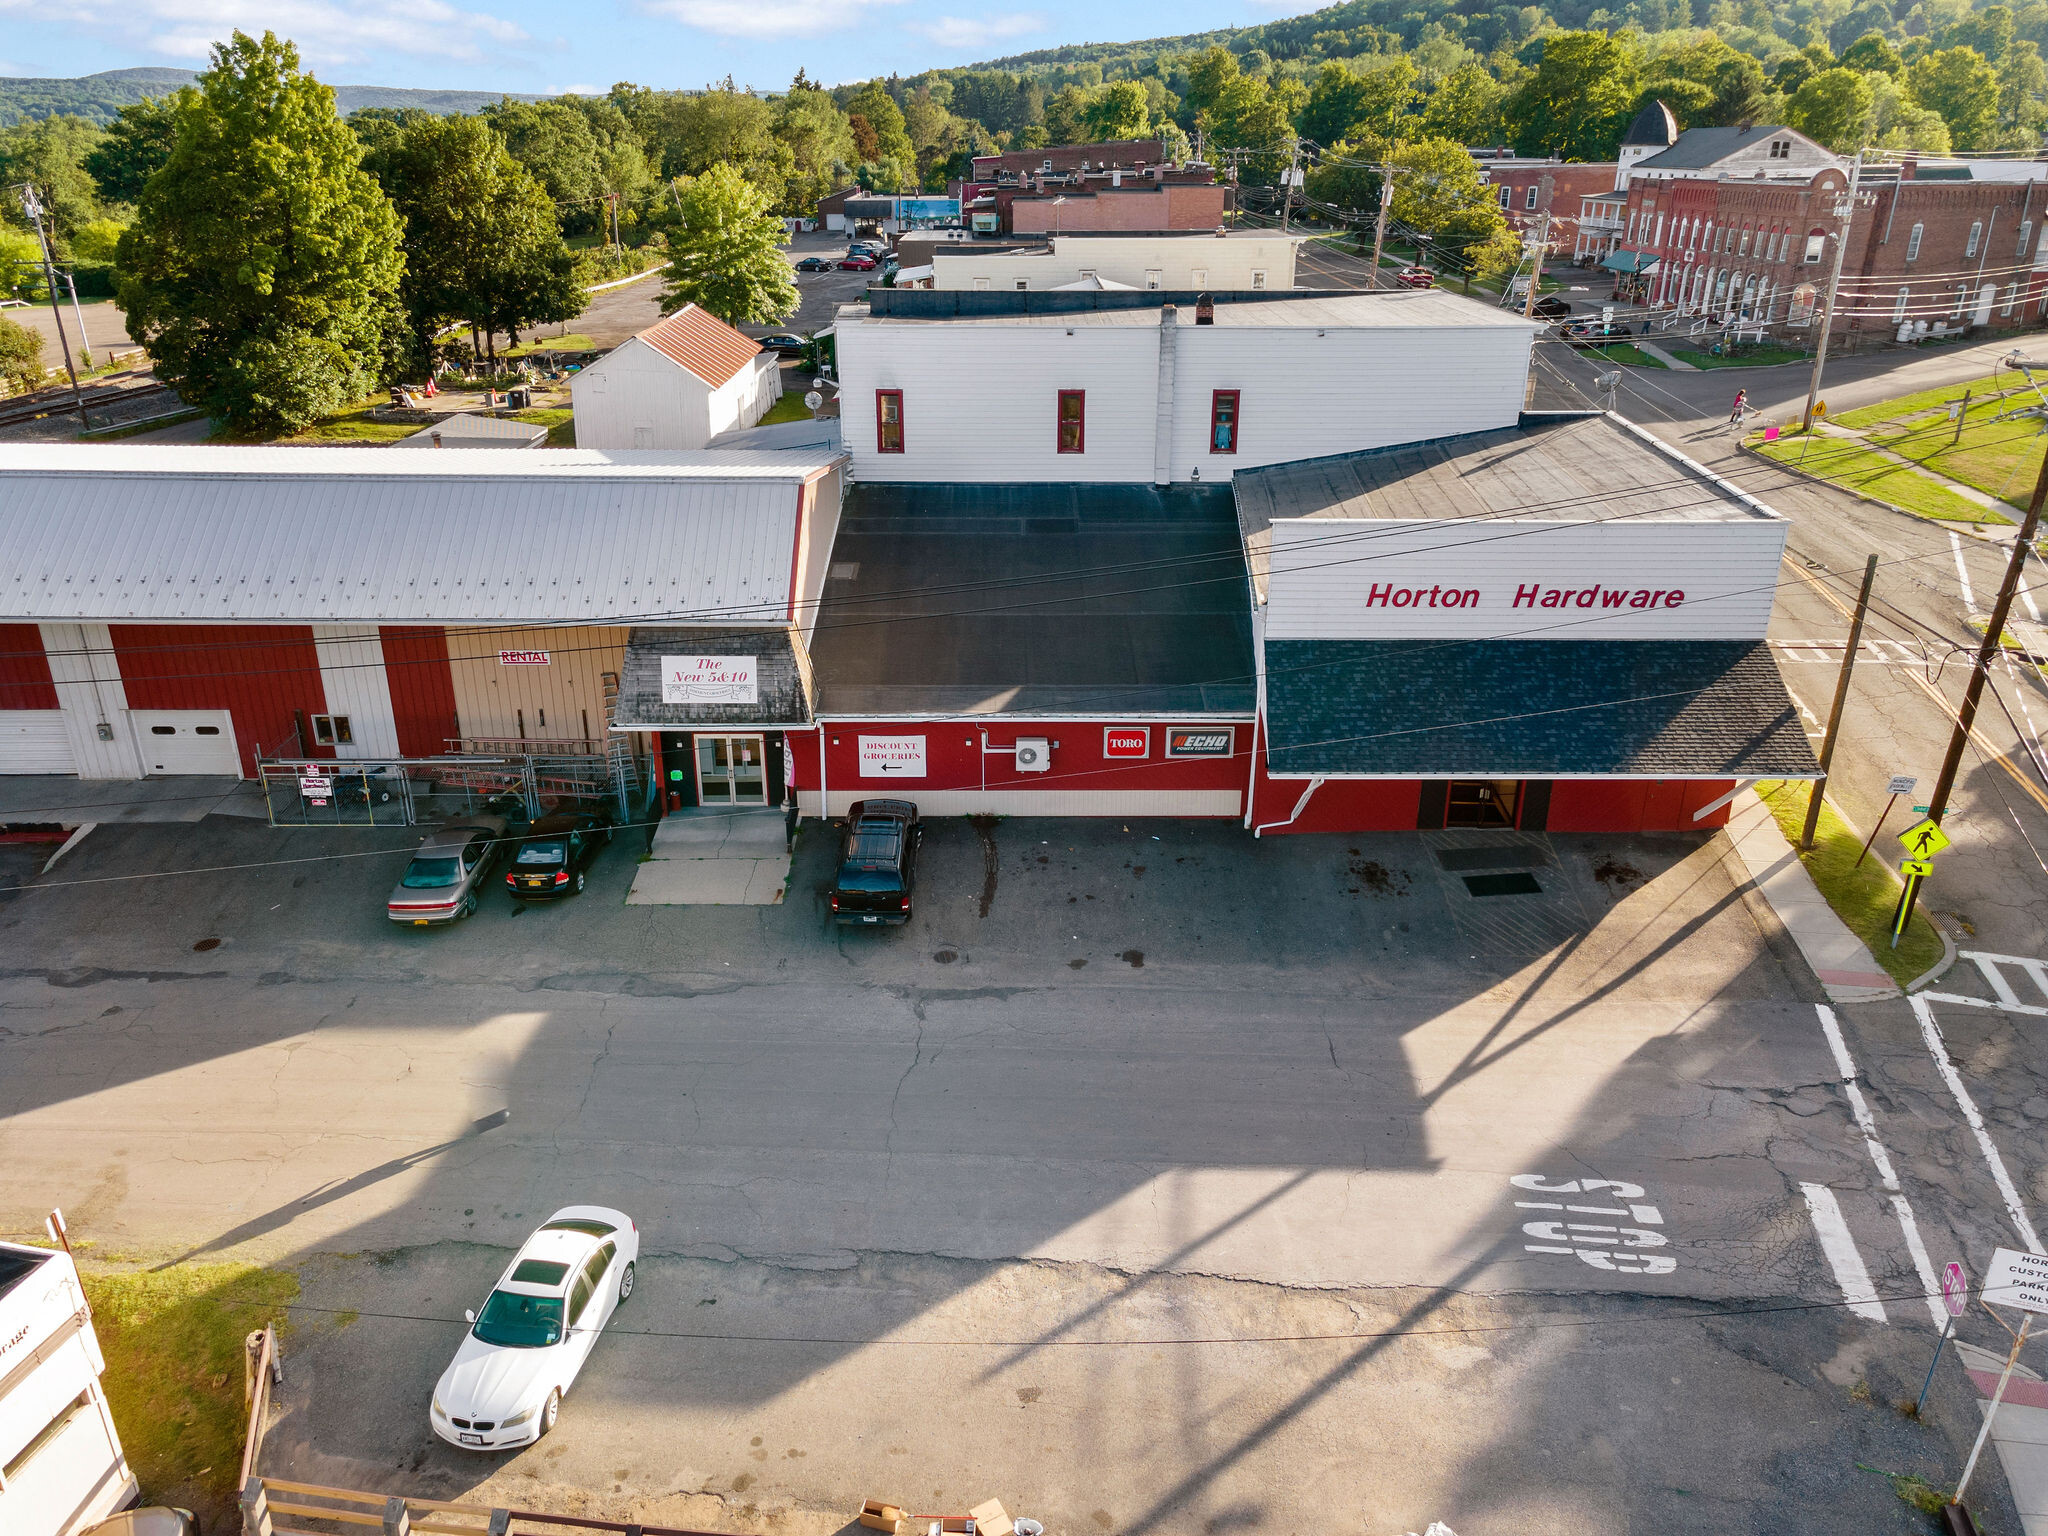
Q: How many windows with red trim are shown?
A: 3